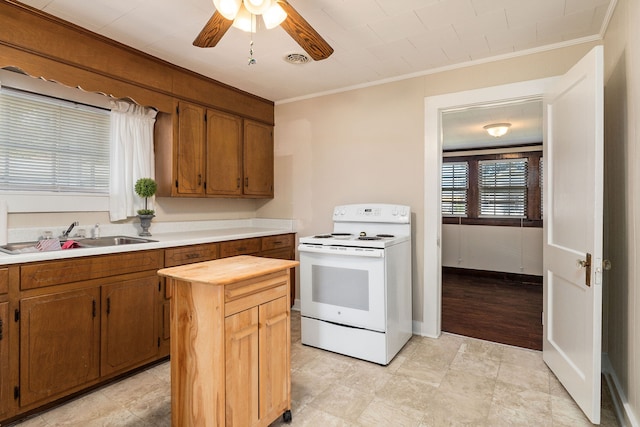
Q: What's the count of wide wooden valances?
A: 1